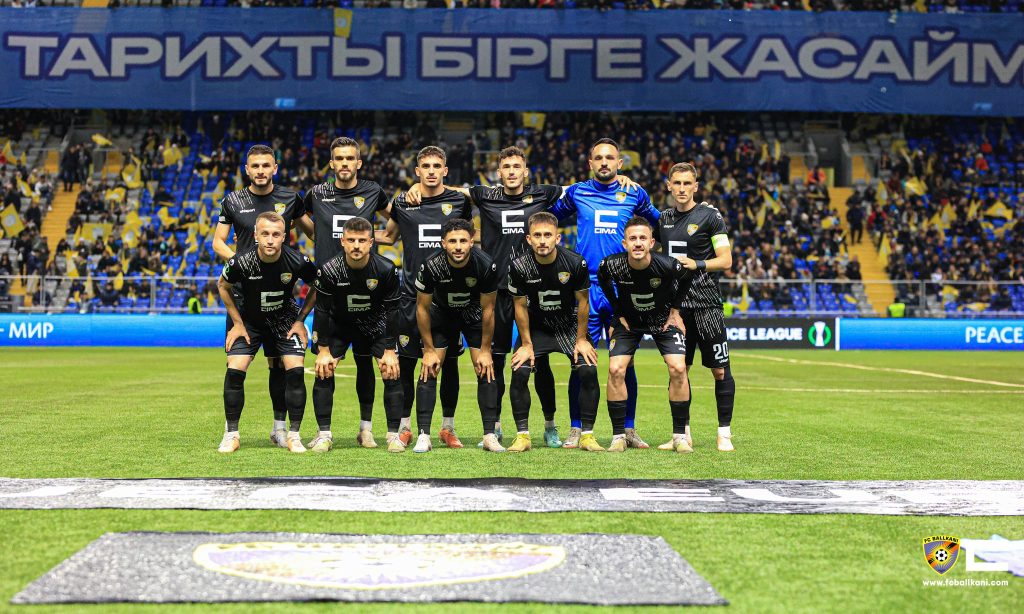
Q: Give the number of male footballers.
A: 11